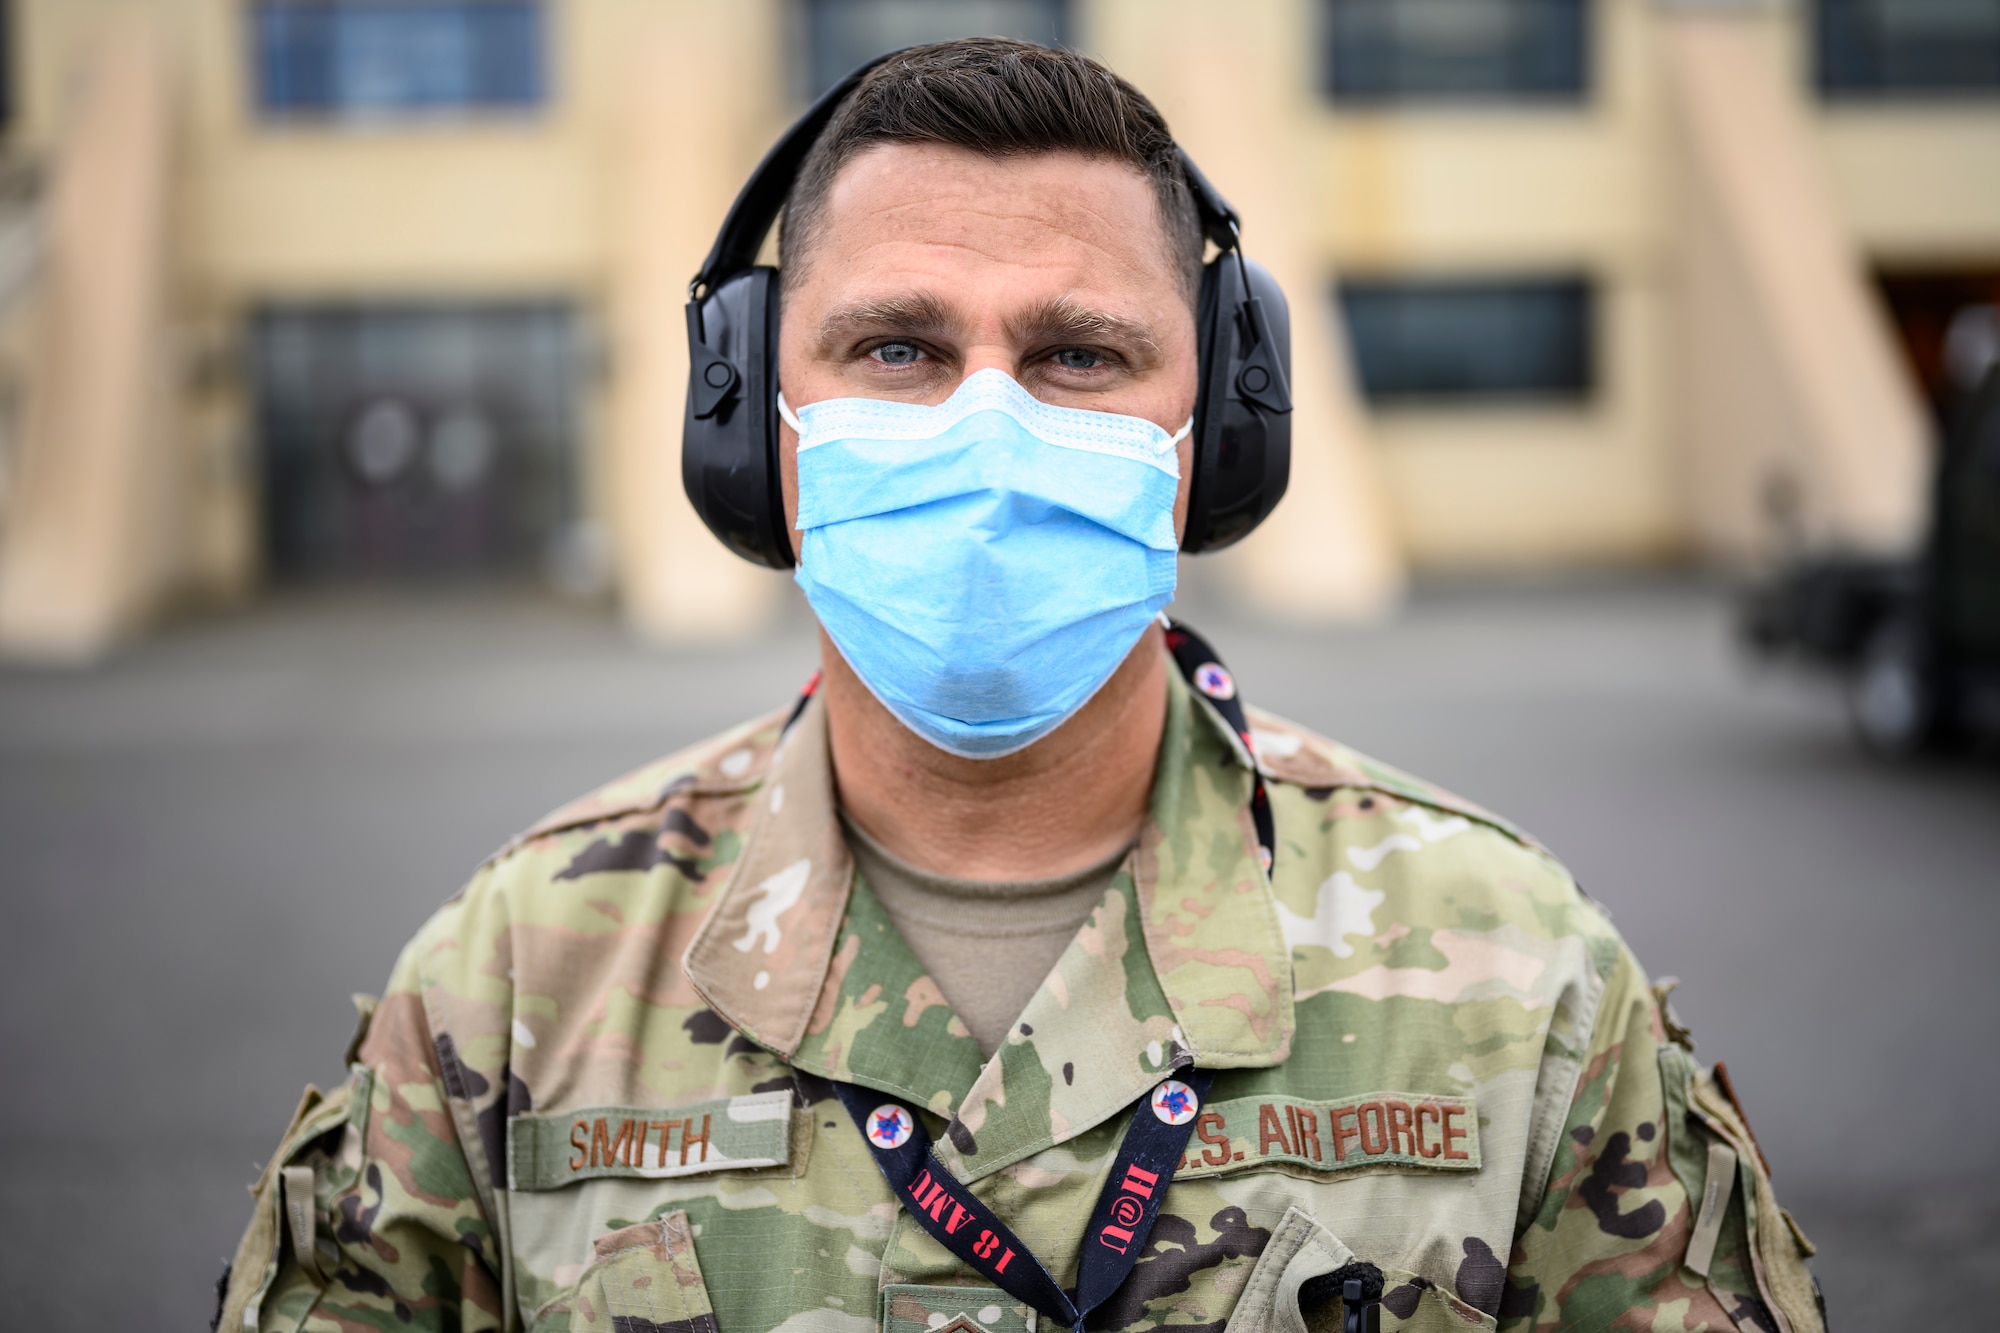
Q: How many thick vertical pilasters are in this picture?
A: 4